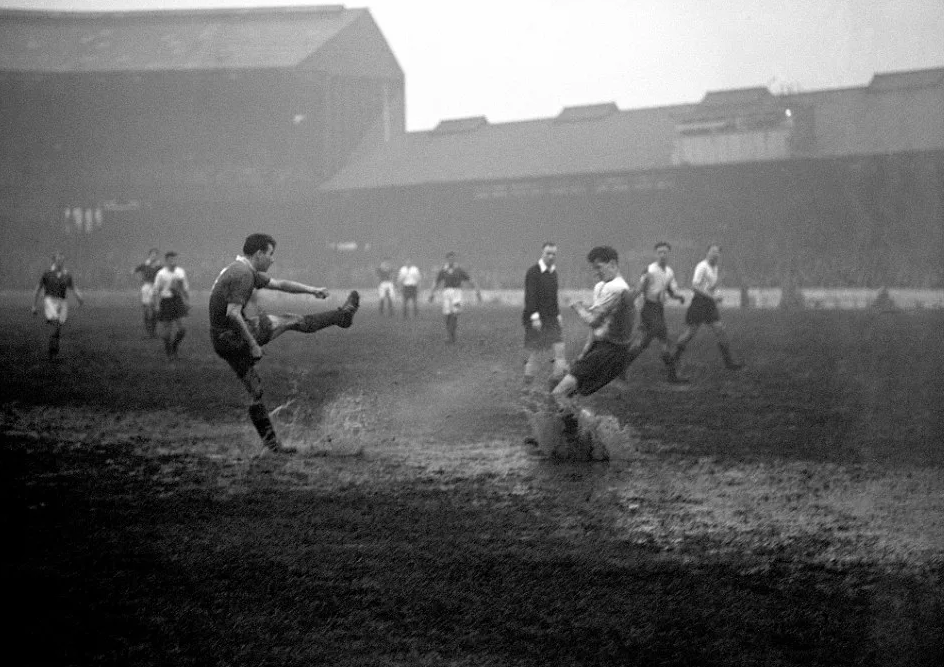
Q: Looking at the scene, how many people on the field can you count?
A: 11